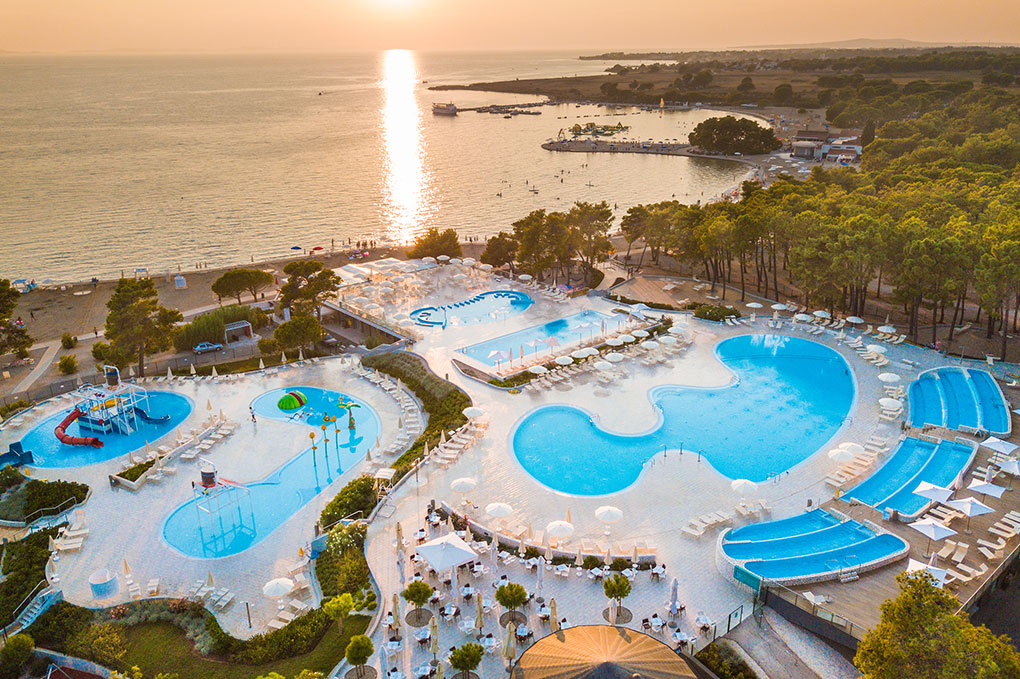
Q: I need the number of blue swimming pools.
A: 8